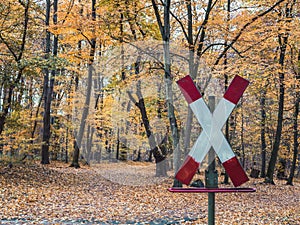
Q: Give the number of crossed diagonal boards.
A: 2